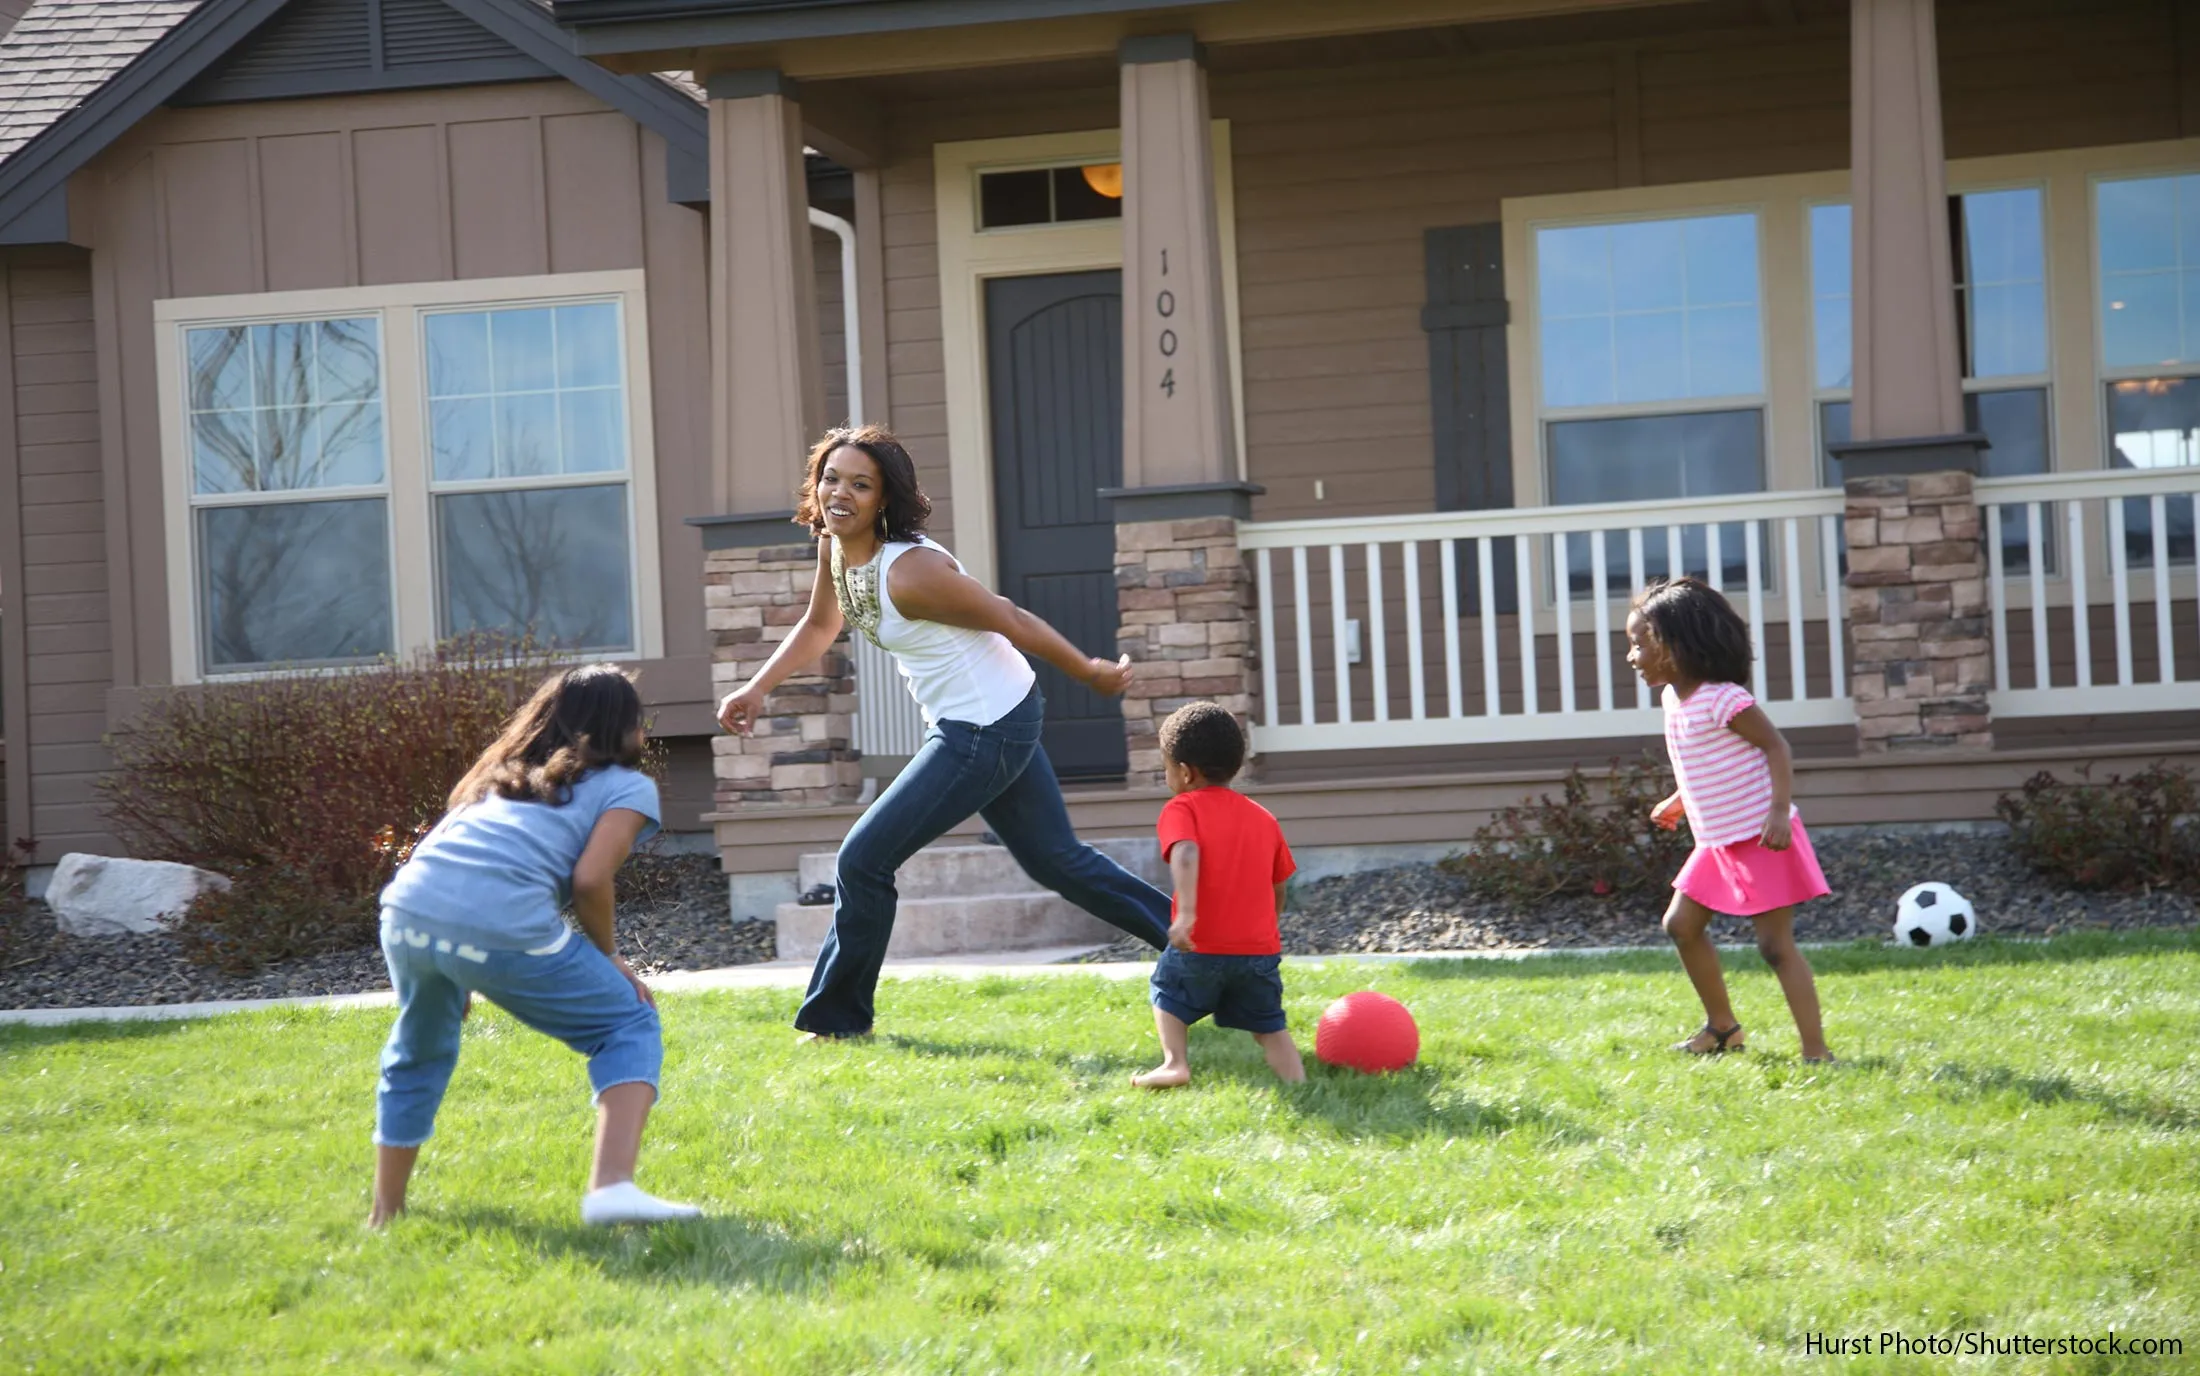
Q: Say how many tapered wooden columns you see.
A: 3